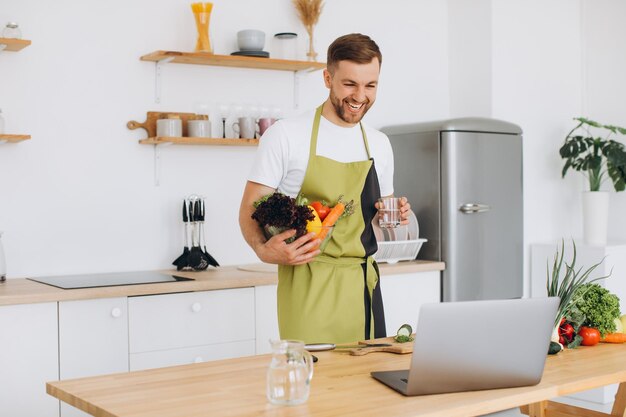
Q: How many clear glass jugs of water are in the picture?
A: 1